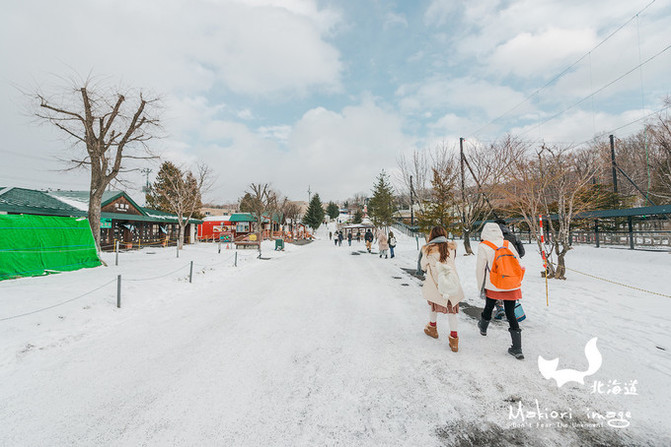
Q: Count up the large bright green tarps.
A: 1